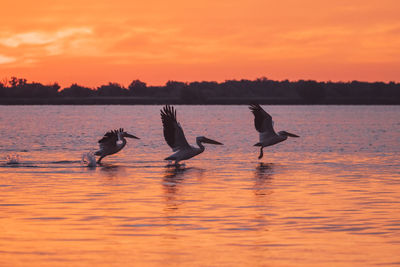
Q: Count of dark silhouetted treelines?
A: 1